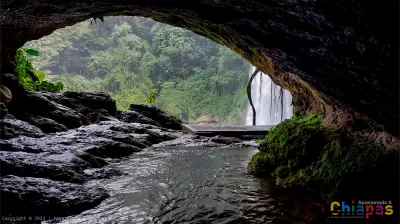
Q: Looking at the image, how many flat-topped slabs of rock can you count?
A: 1